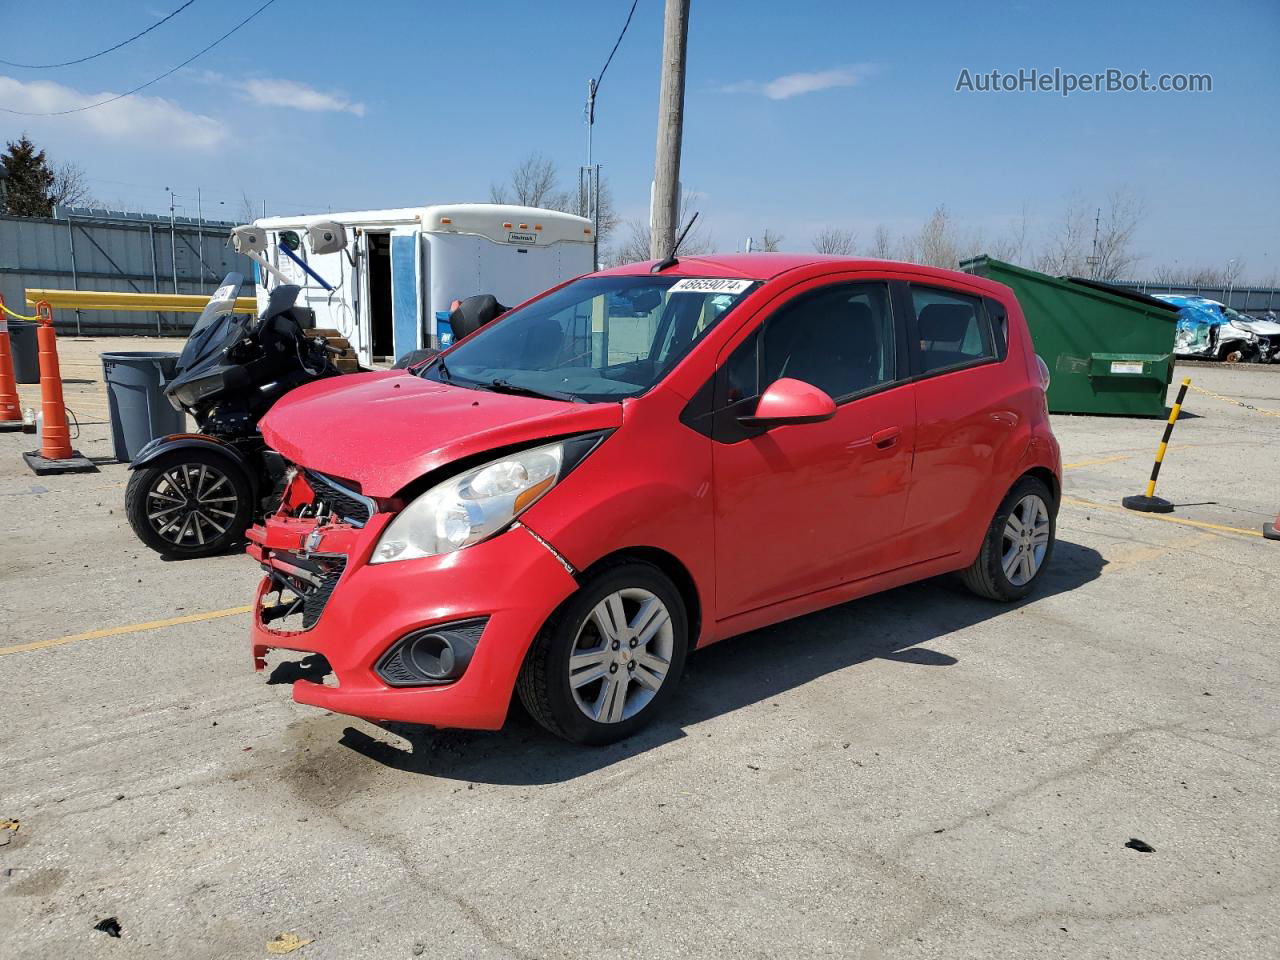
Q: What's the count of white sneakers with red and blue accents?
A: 0